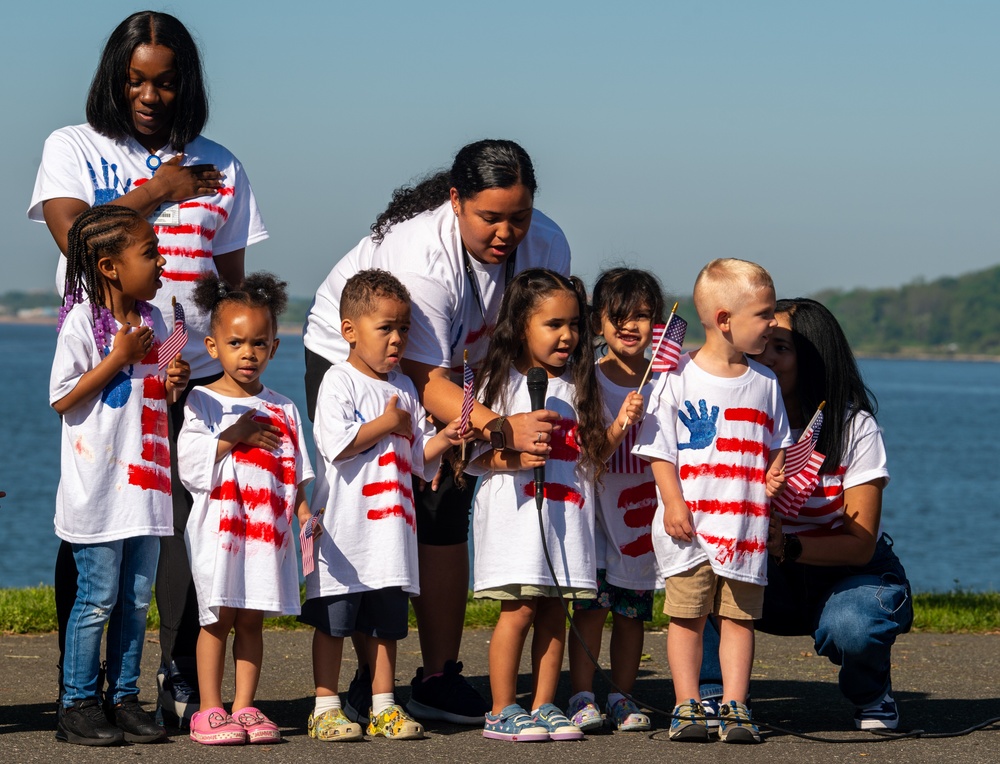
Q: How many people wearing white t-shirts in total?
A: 9